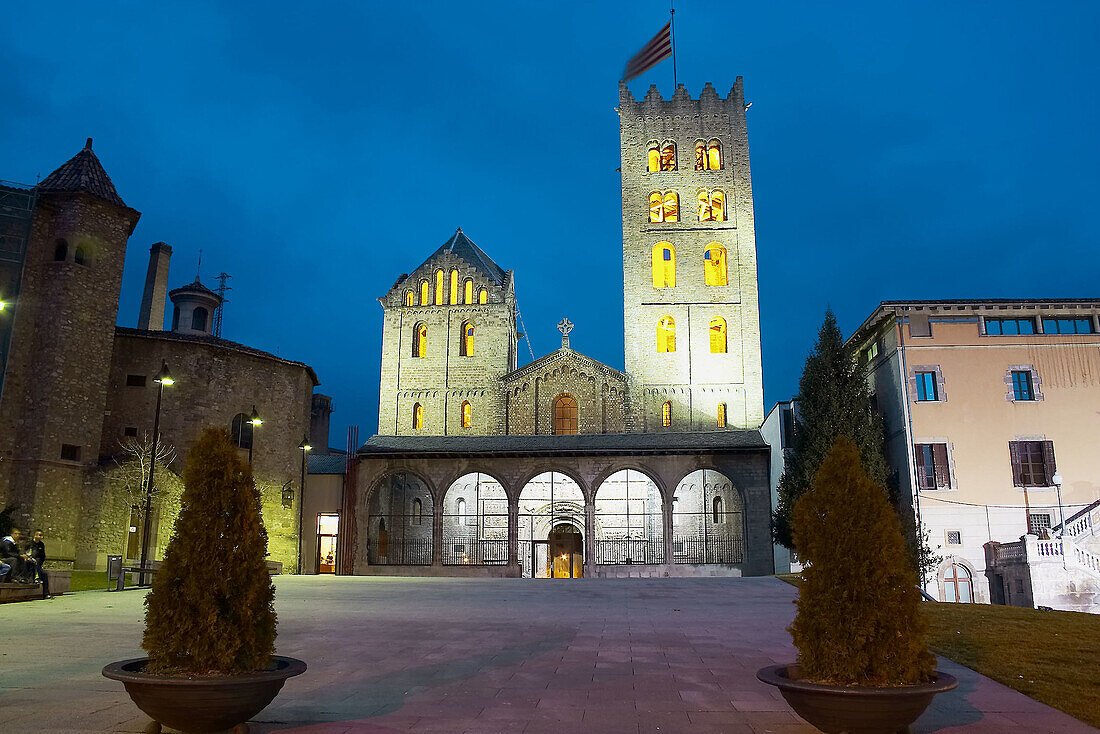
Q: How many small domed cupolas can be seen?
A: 1